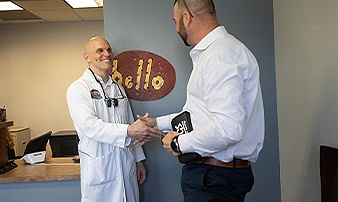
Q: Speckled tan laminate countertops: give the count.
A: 1